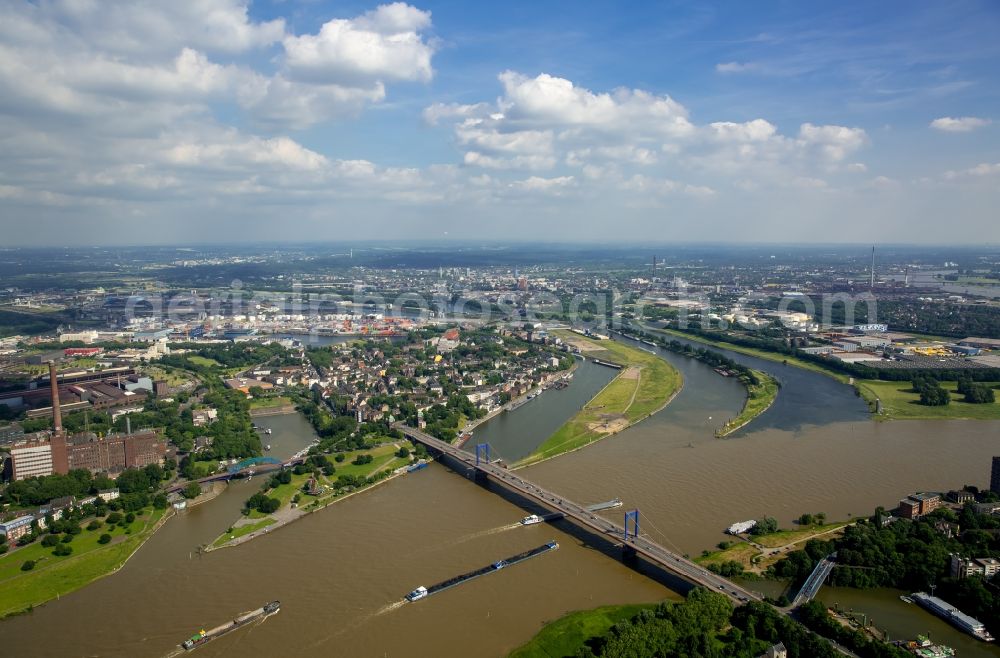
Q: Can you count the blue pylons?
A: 2